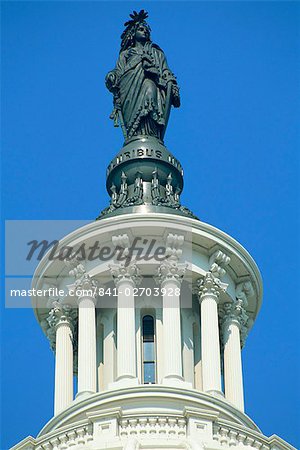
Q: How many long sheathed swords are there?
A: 1